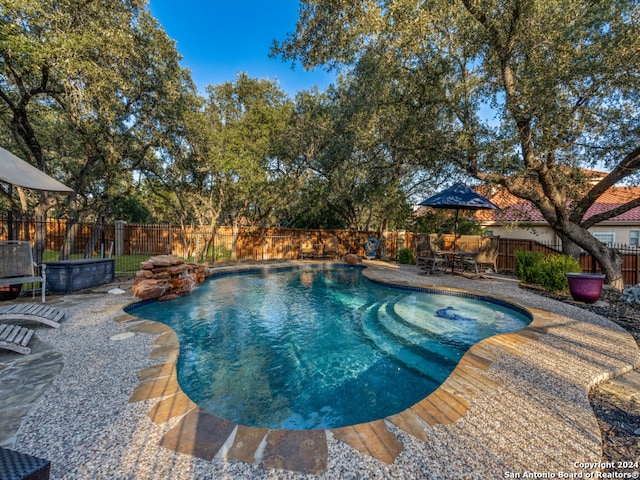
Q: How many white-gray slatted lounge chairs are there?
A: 2